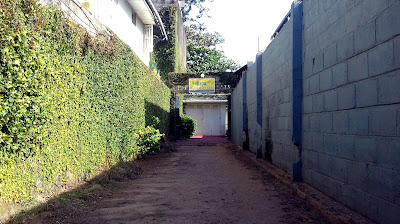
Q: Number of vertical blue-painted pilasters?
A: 3